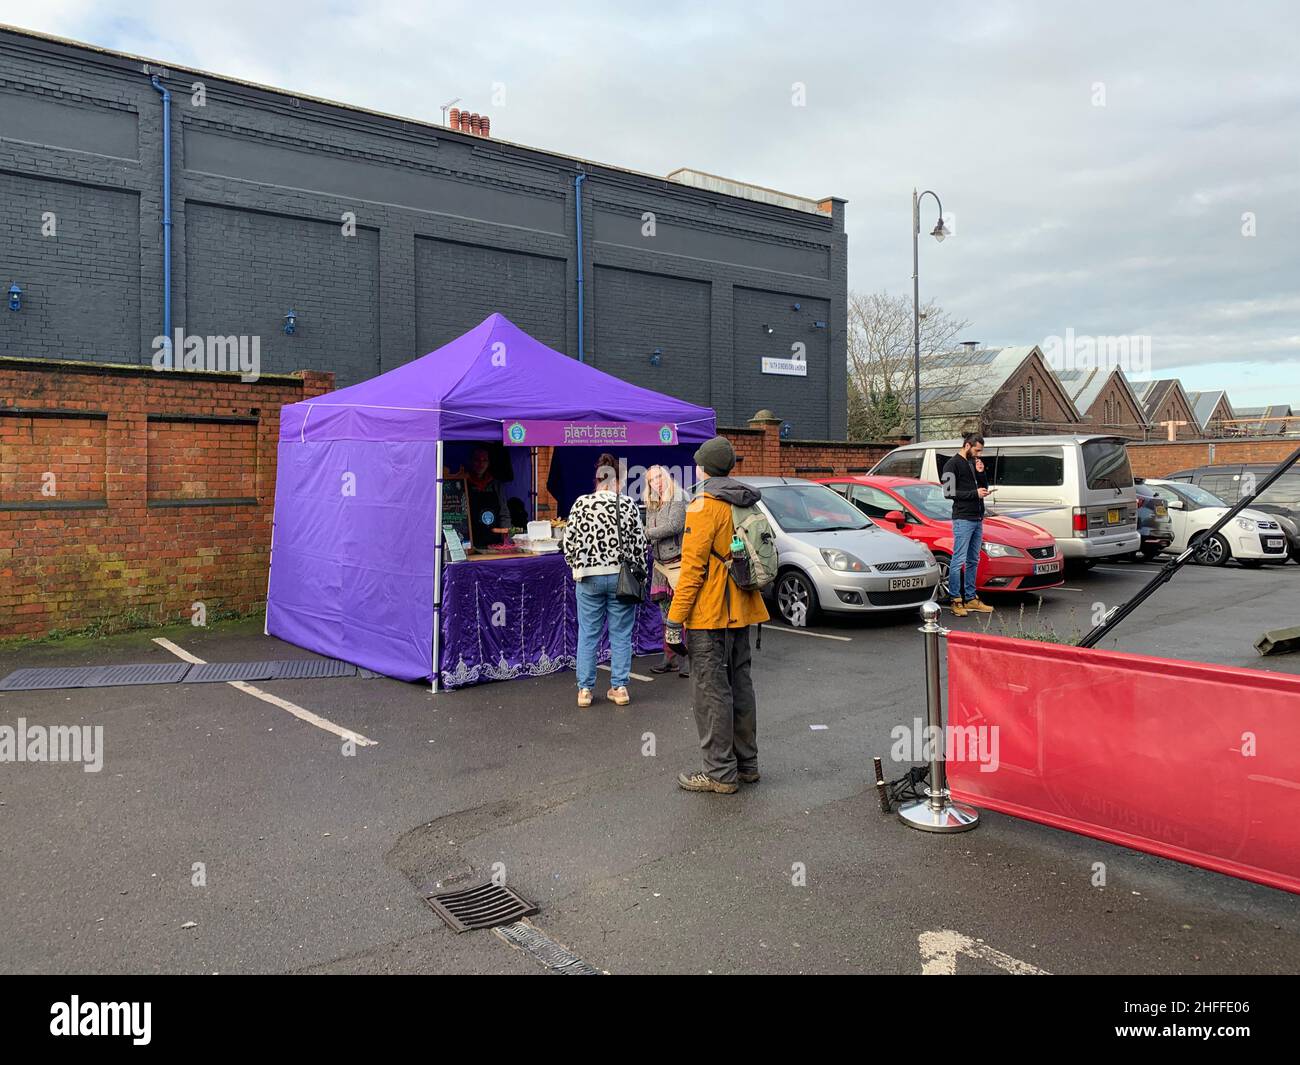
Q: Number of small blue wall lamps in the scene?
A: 3